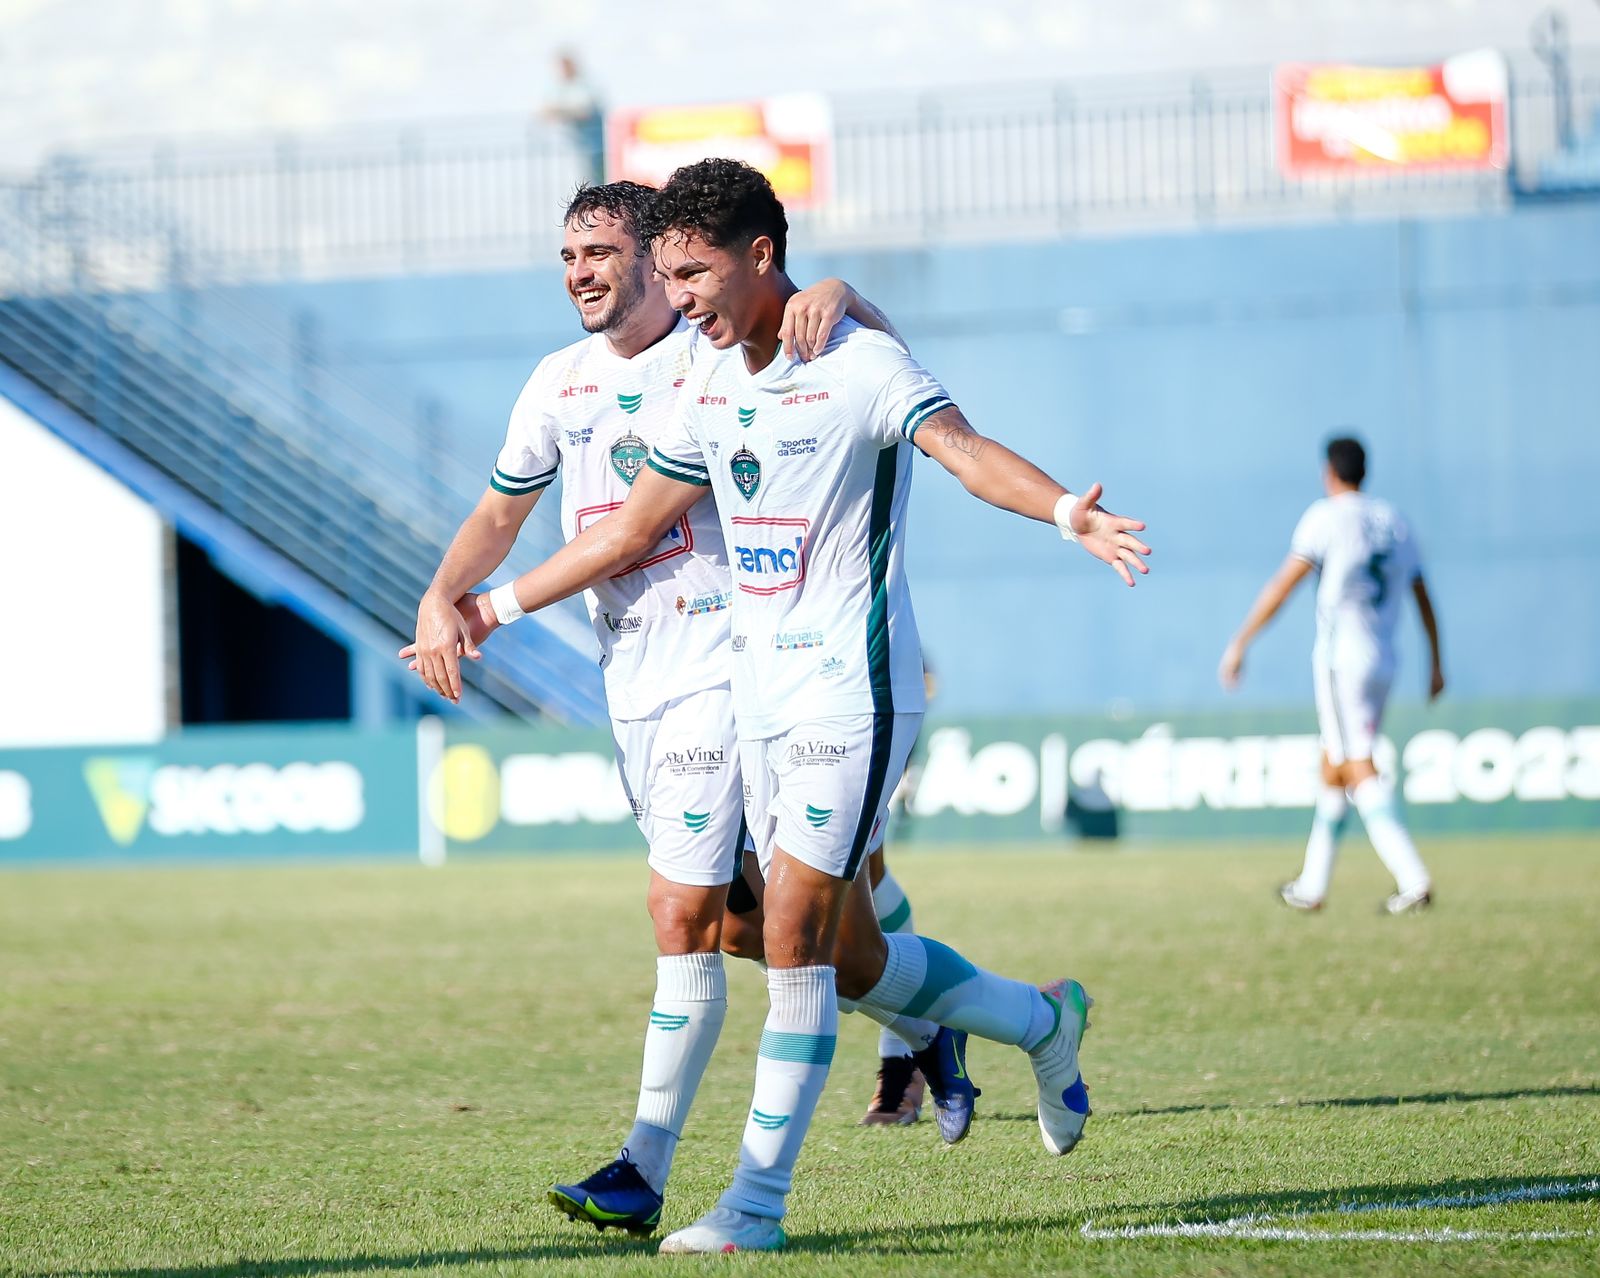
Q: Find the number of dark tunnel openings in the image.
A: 1